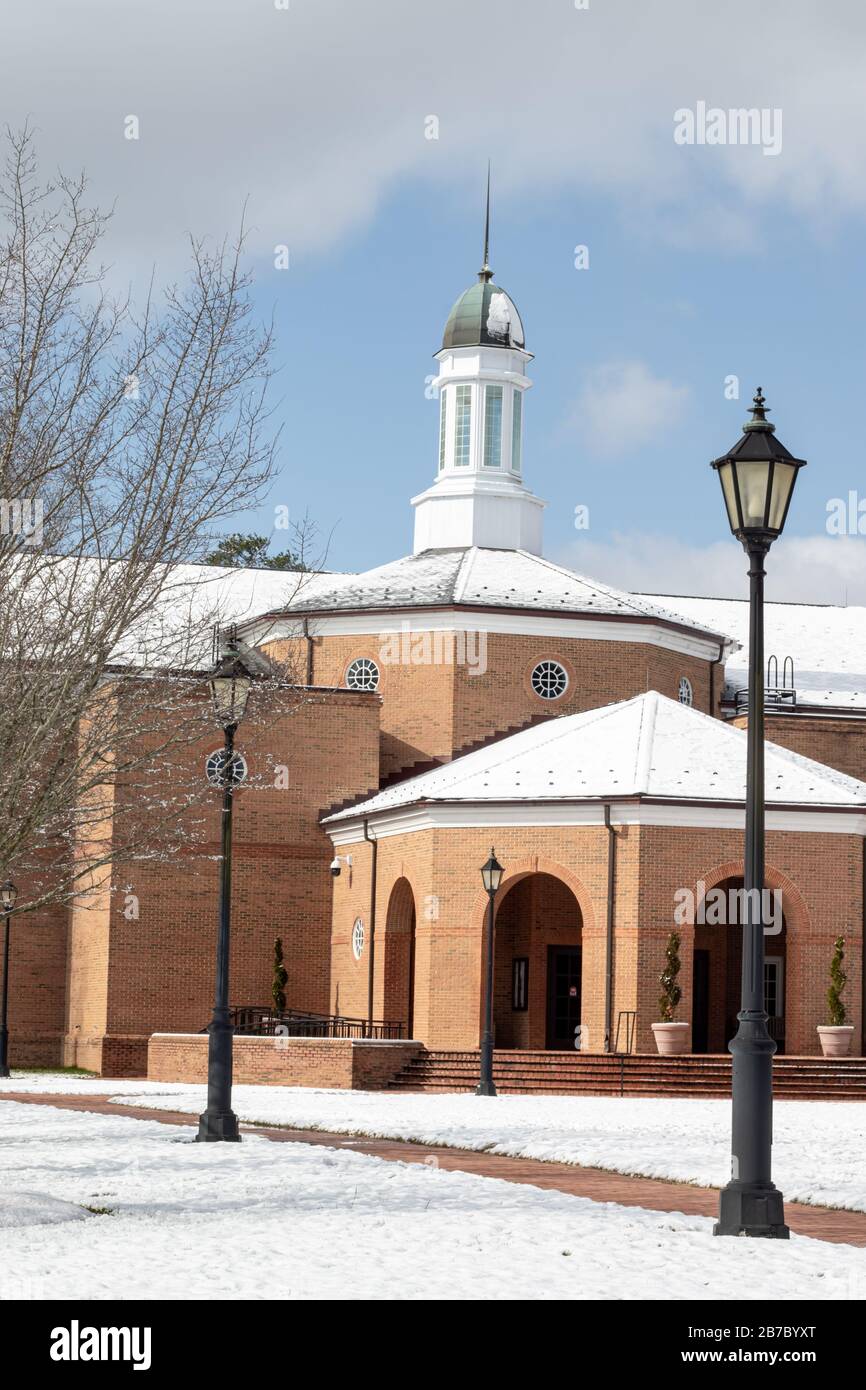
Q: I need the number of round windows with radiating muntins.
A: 5